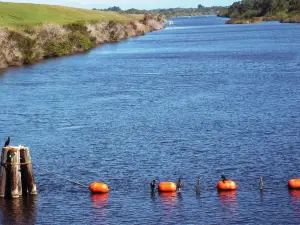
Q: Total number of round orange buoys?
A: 4